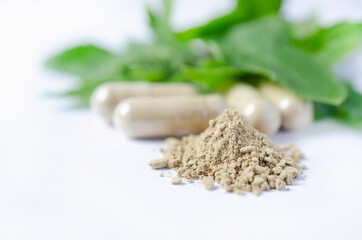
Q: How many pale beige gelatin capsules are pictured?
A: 4